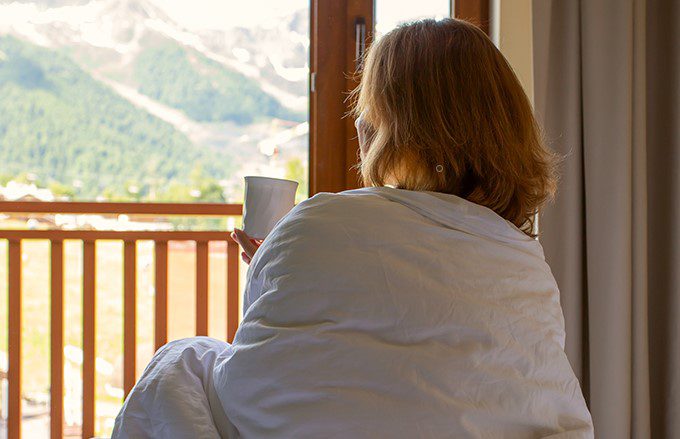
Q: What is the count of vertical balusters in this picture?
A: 7